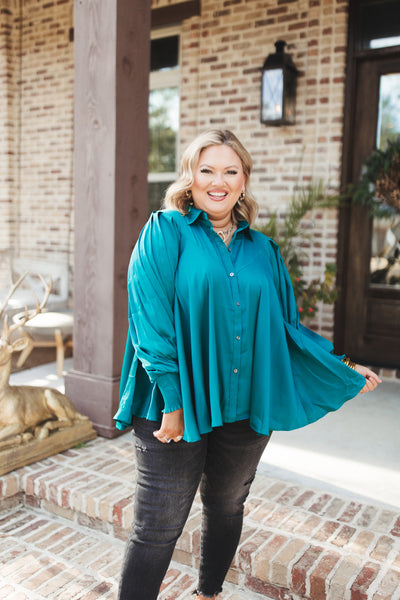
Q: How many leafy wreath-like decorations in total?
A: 1